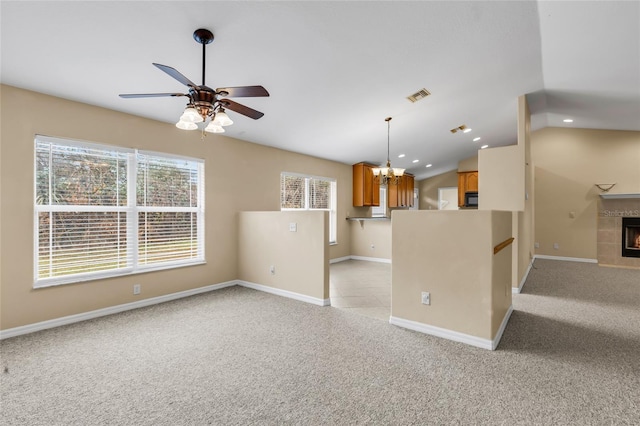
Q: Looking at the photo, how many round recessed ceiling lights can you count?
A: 7